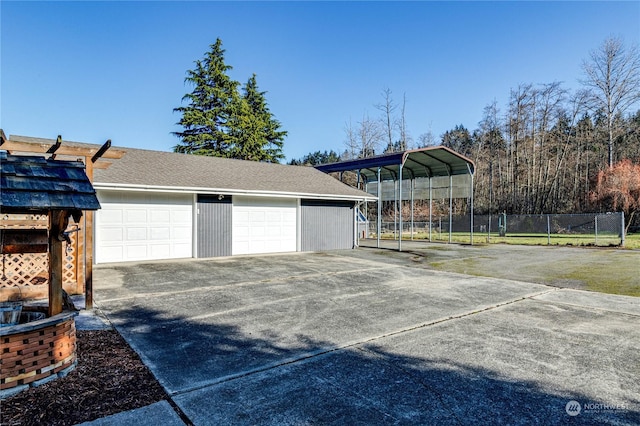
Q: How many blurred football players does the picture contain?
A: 0